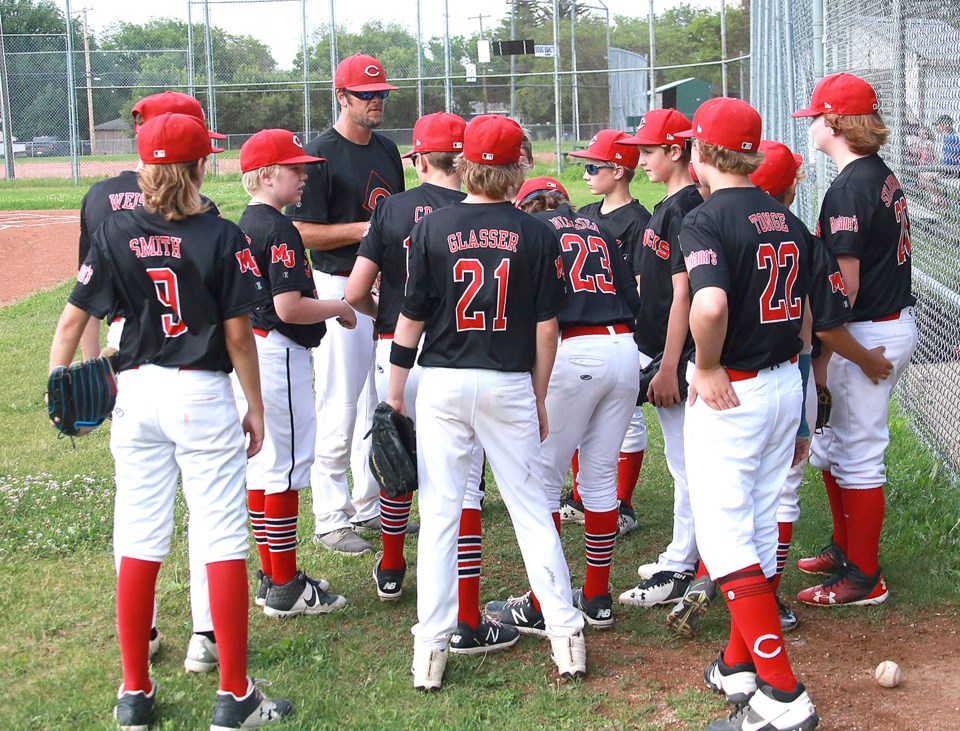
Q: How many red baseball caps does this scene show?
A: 13